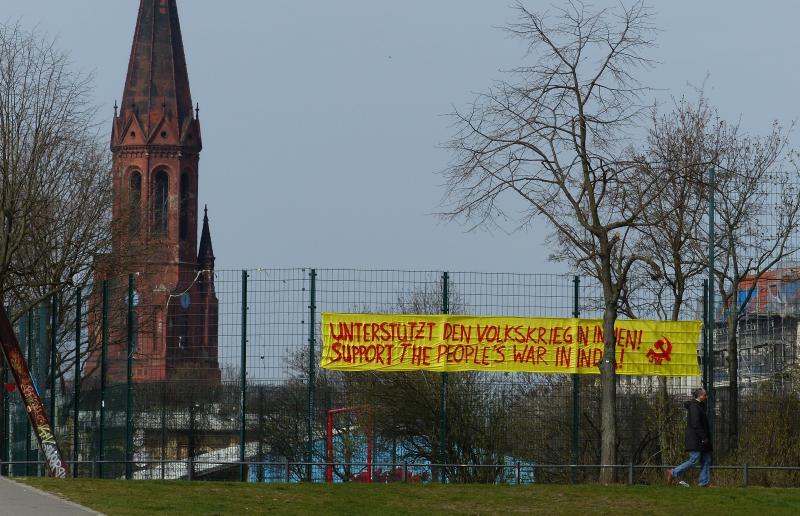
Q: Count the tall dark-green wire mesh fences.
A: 1